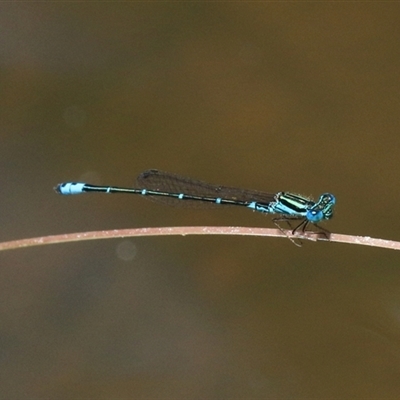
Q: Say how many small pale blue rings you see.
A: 4